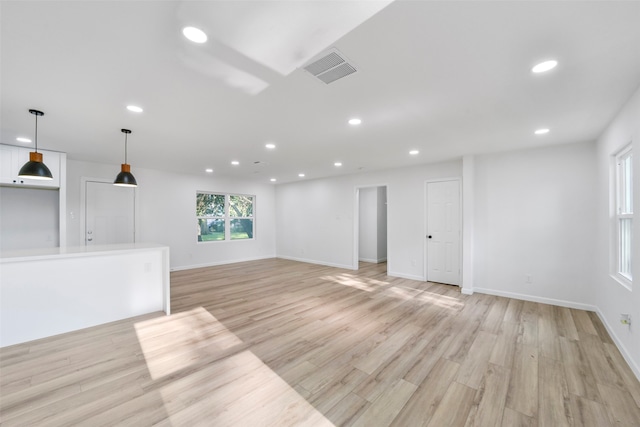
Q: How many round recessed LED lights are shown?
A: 13